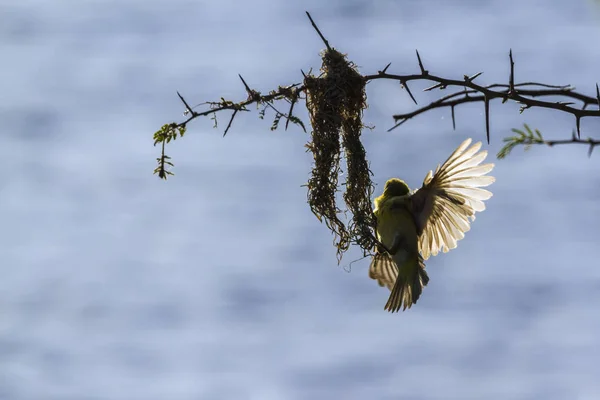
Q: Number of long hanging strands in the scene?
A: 2